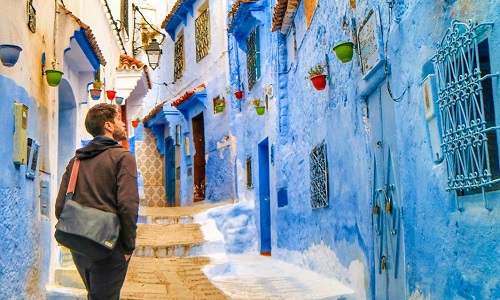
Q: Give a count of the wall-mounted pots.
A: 11